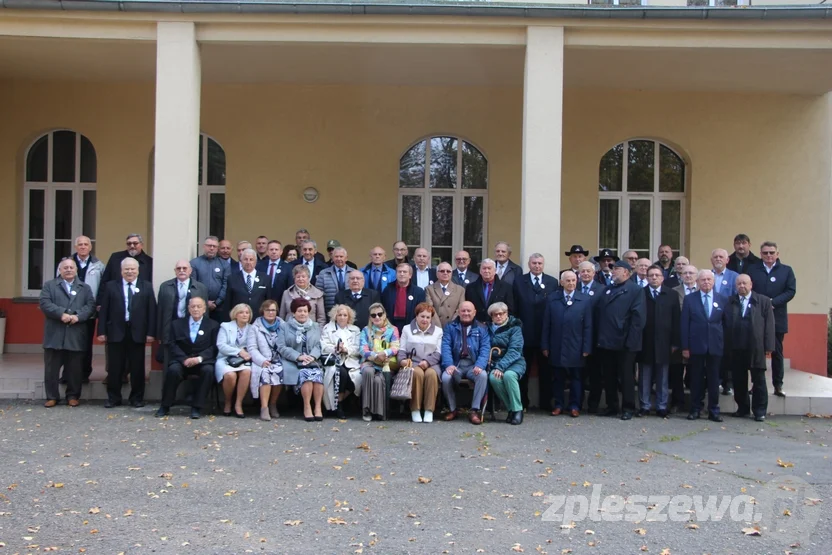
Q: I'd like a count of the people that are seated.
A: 9